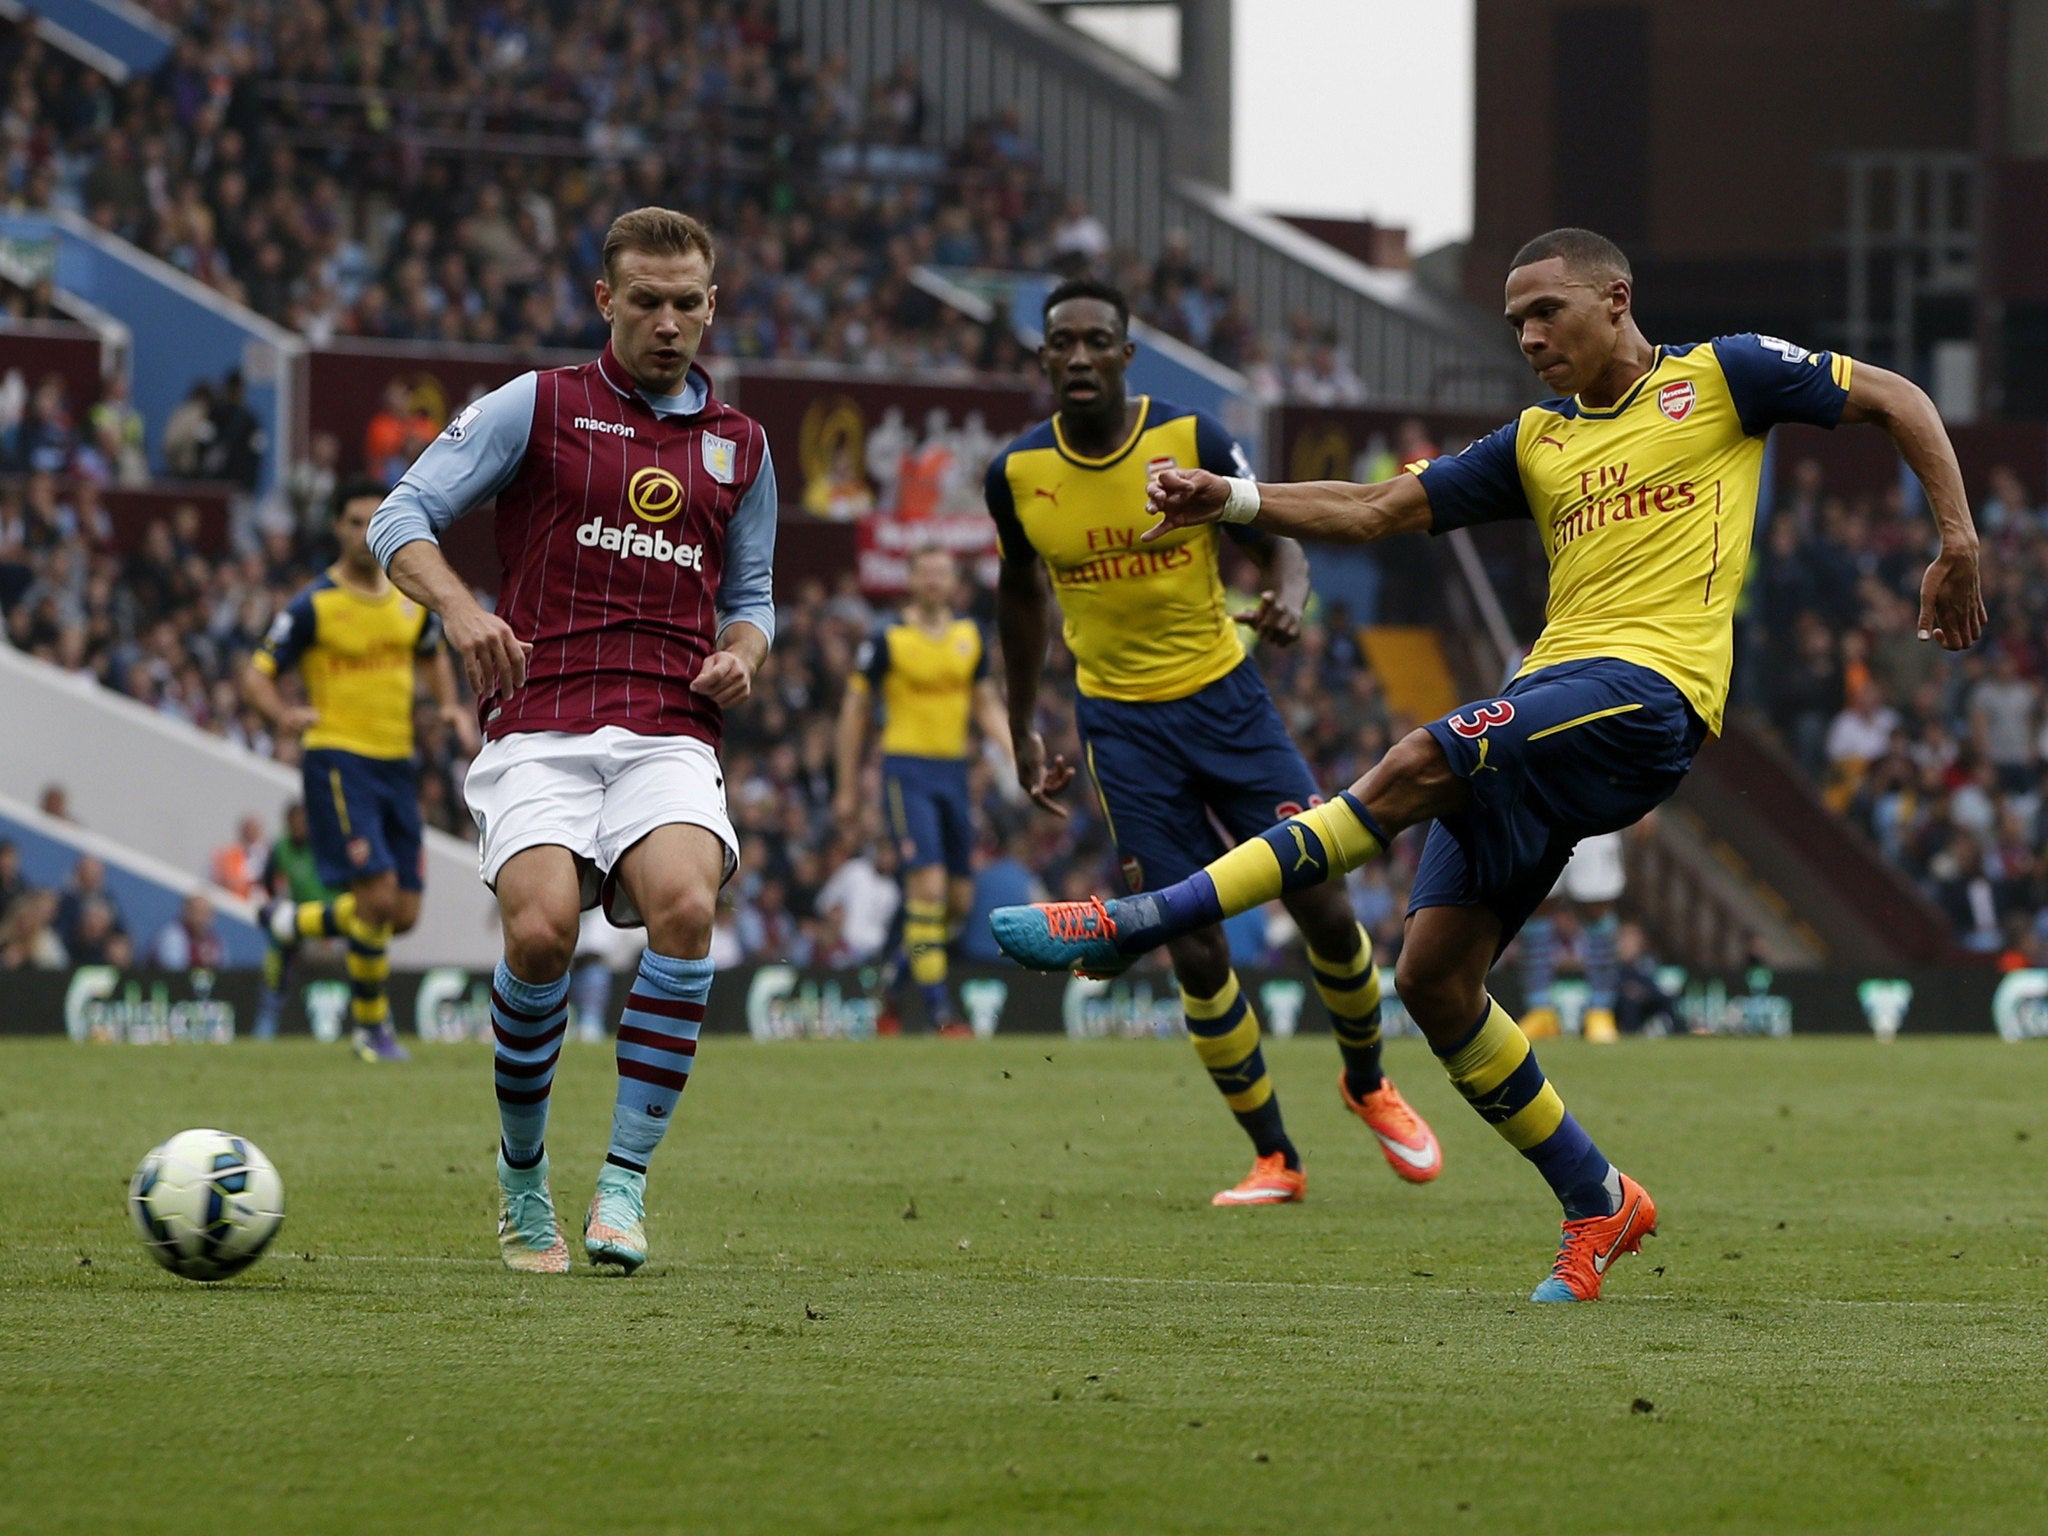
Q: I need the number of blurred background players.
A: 2